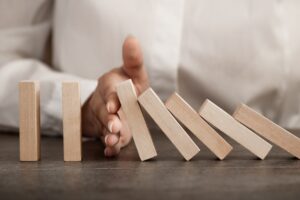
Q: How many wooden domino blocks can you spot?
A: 7